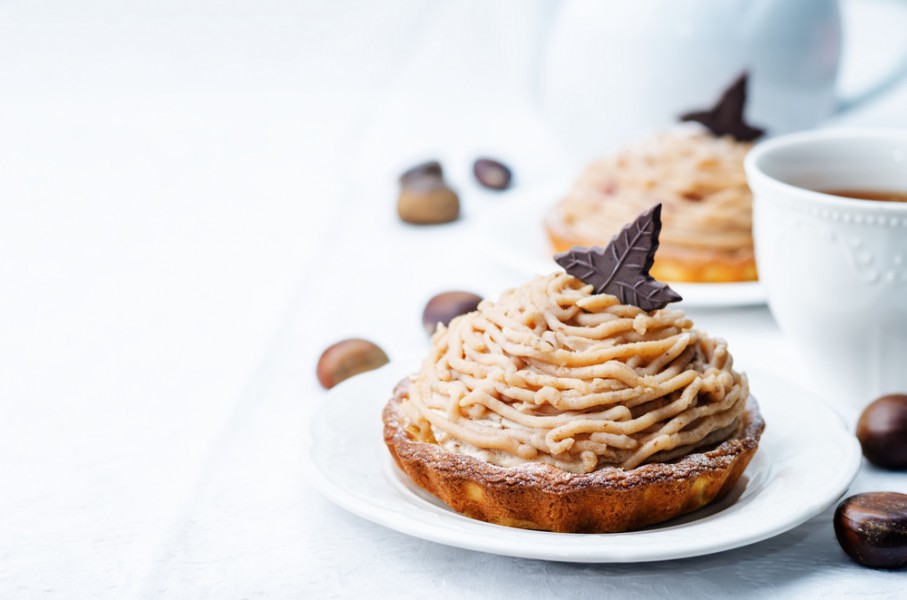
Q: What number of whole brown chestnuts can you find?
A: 7